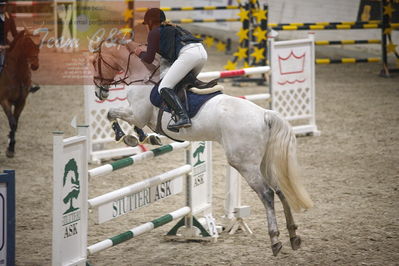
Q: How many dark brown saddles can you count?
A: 1